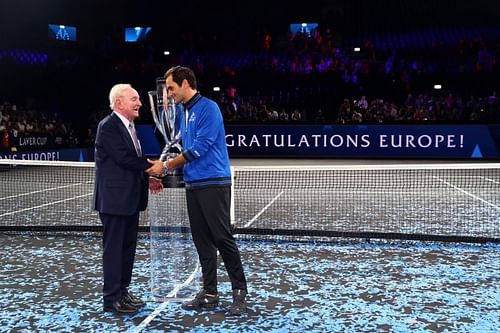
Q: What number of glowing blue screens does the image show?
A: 3